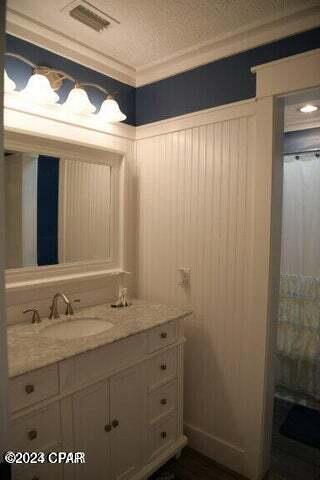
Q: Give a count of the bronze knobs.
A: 8